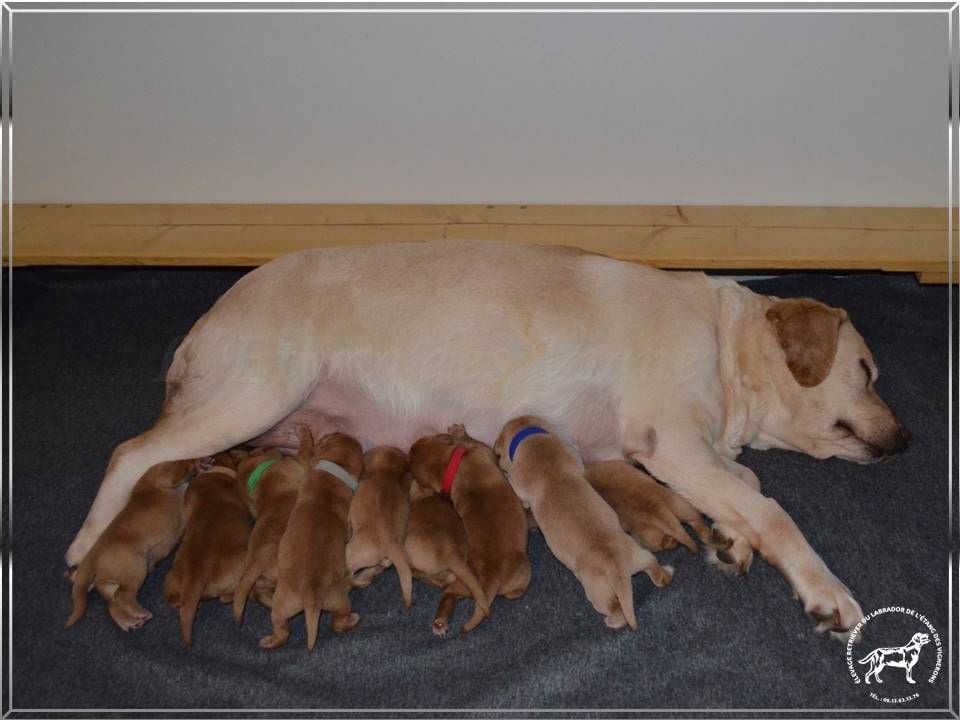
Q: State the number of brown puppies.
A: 9